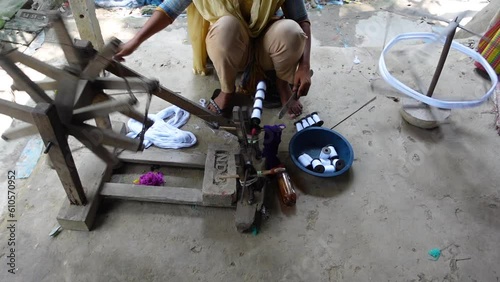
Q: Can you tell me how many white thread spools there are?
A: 15